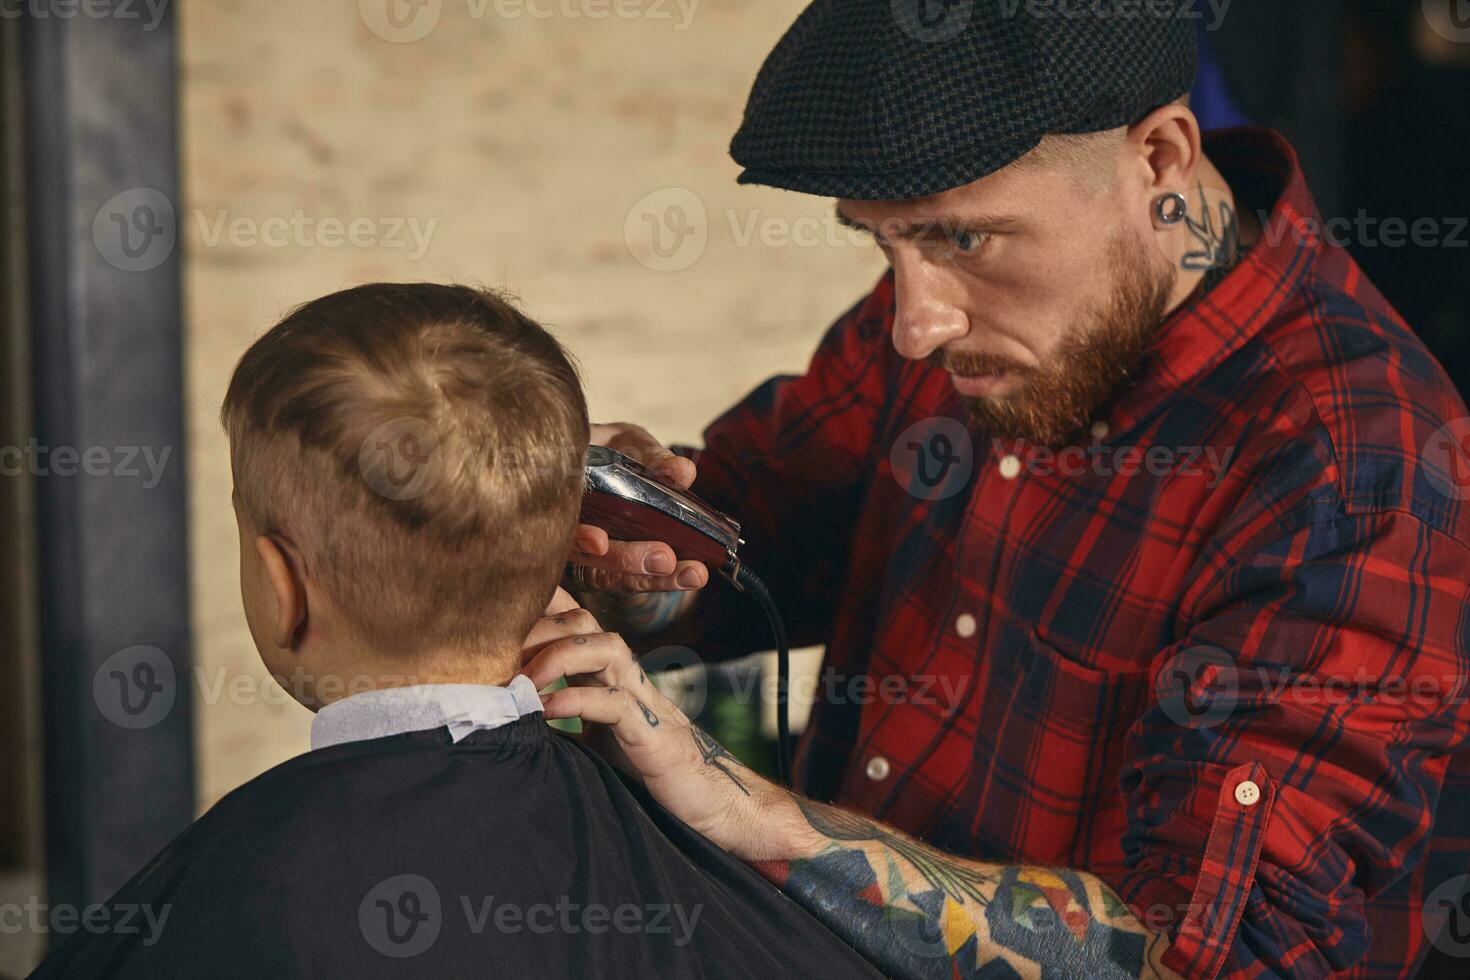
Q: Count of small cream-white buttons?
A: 5